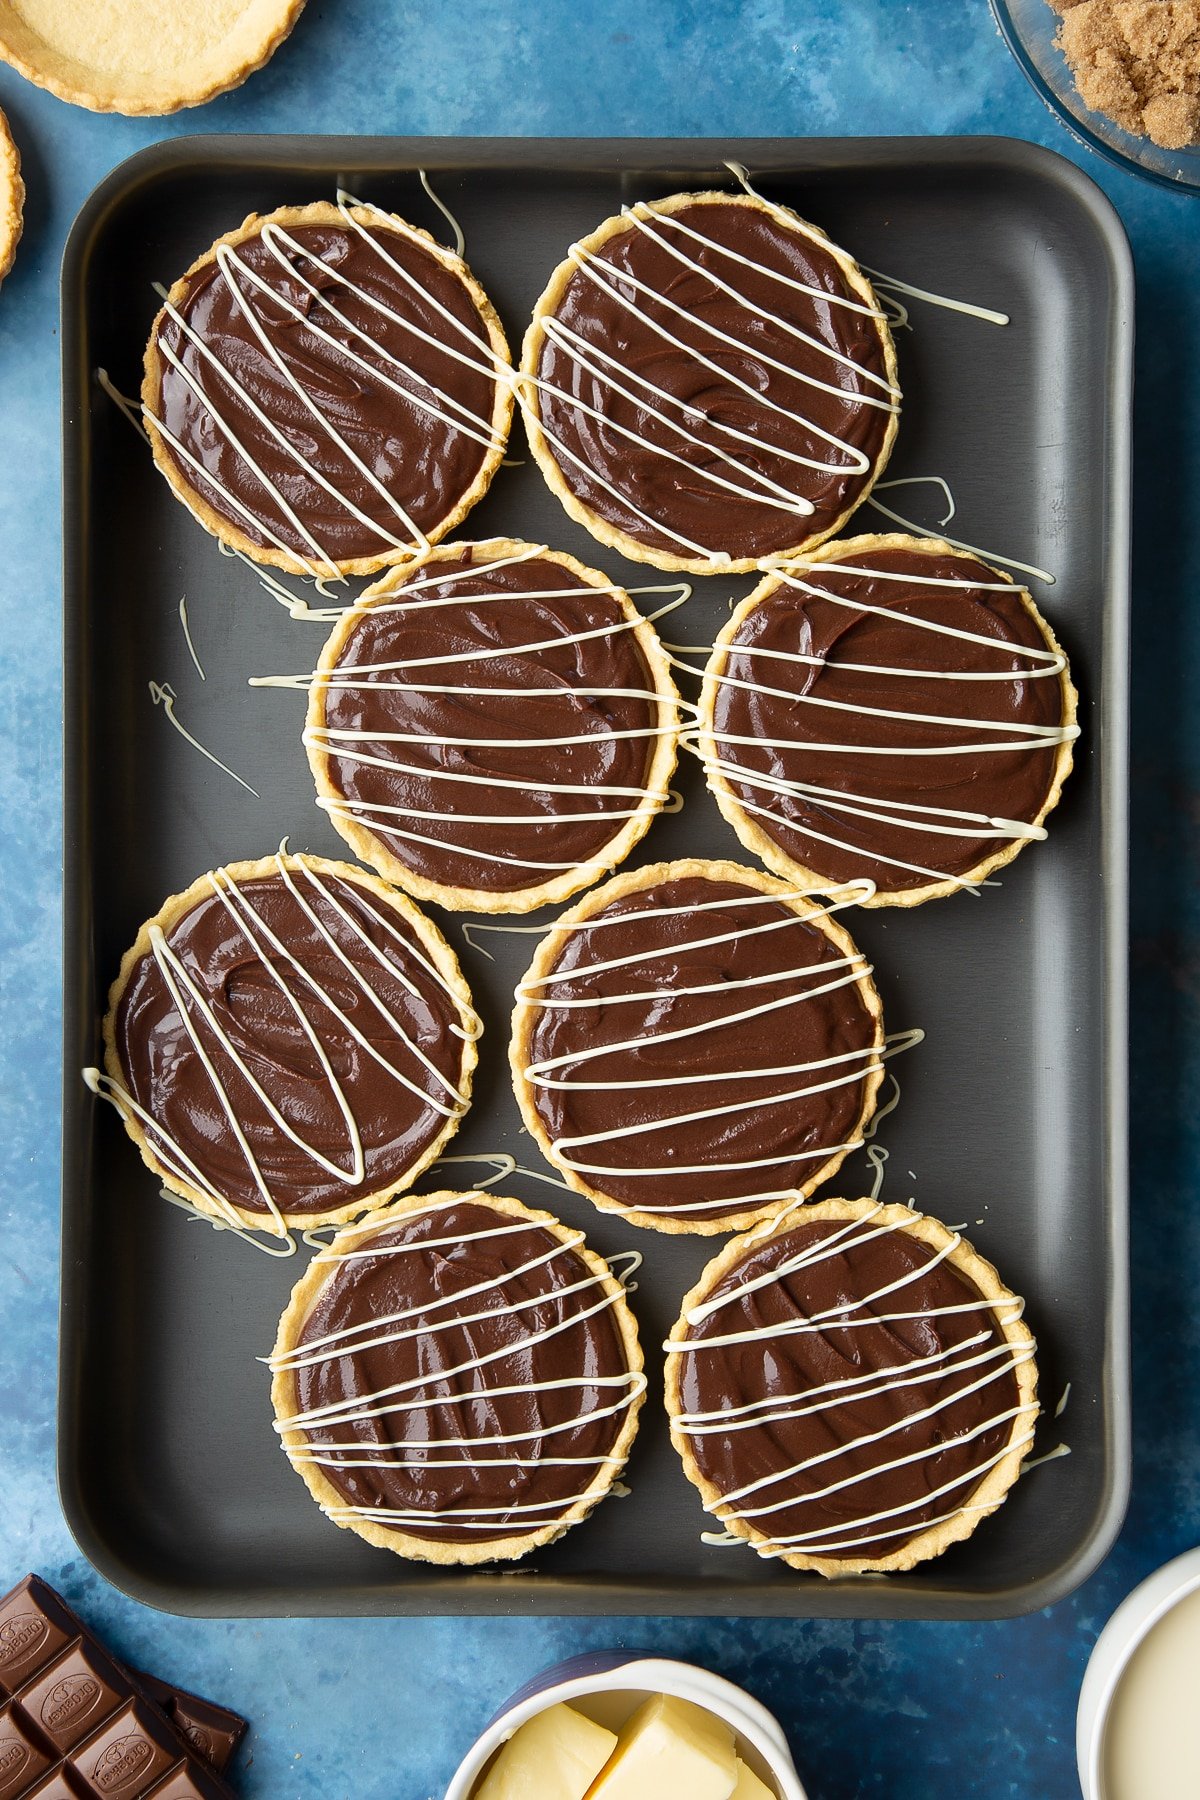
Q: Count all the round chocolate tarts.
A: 8